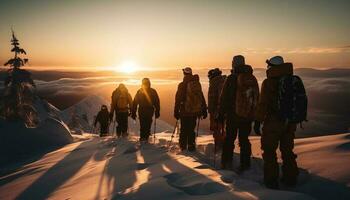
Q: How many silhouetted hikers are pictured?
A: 7